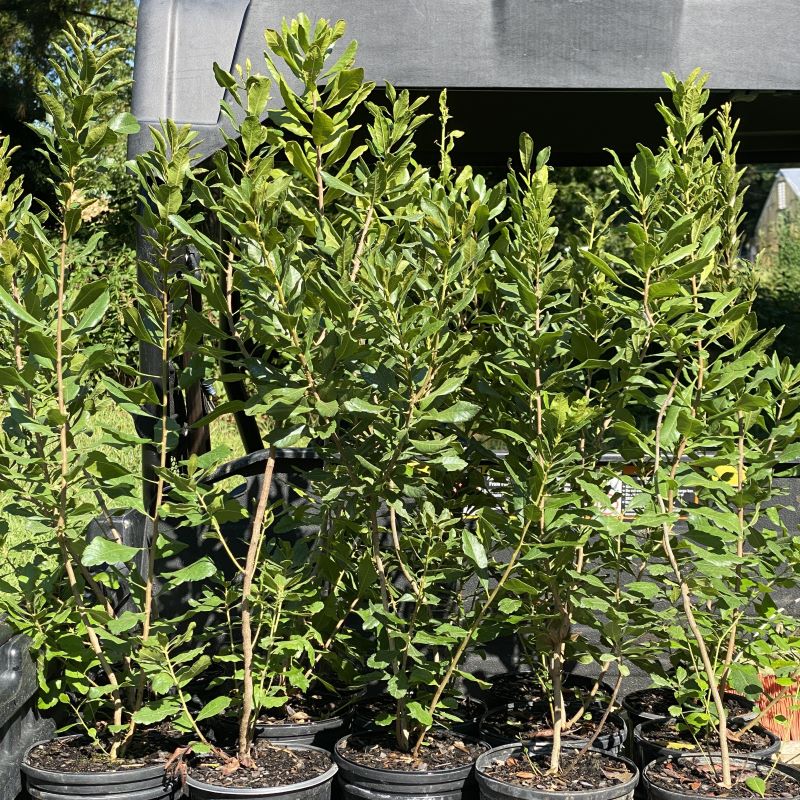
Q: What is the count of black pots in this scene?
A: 11